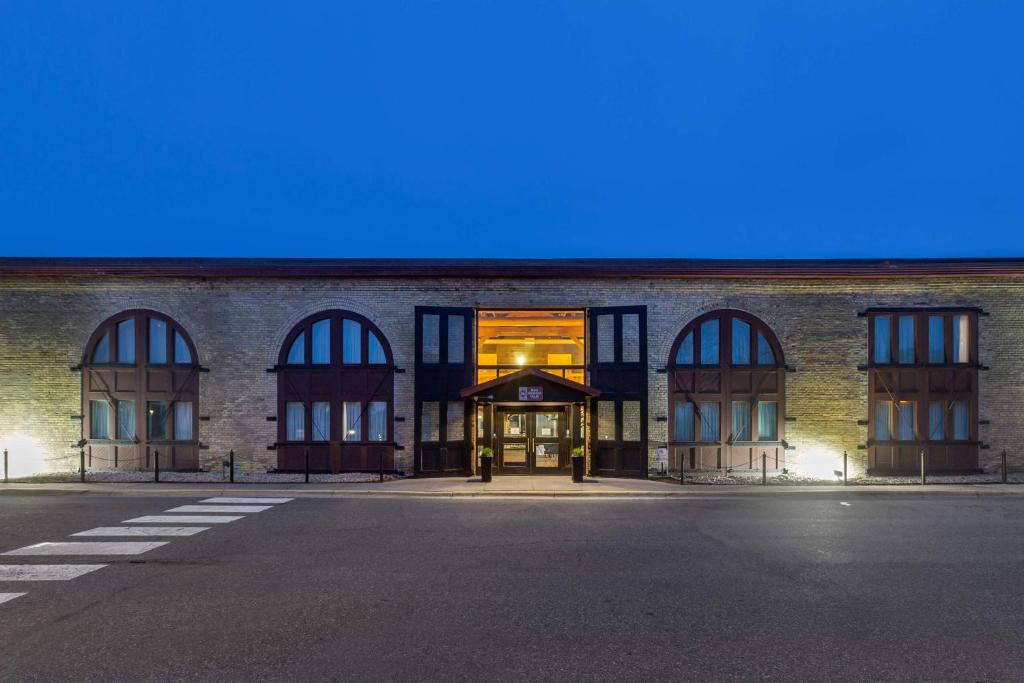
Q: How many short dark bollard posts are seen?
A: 11